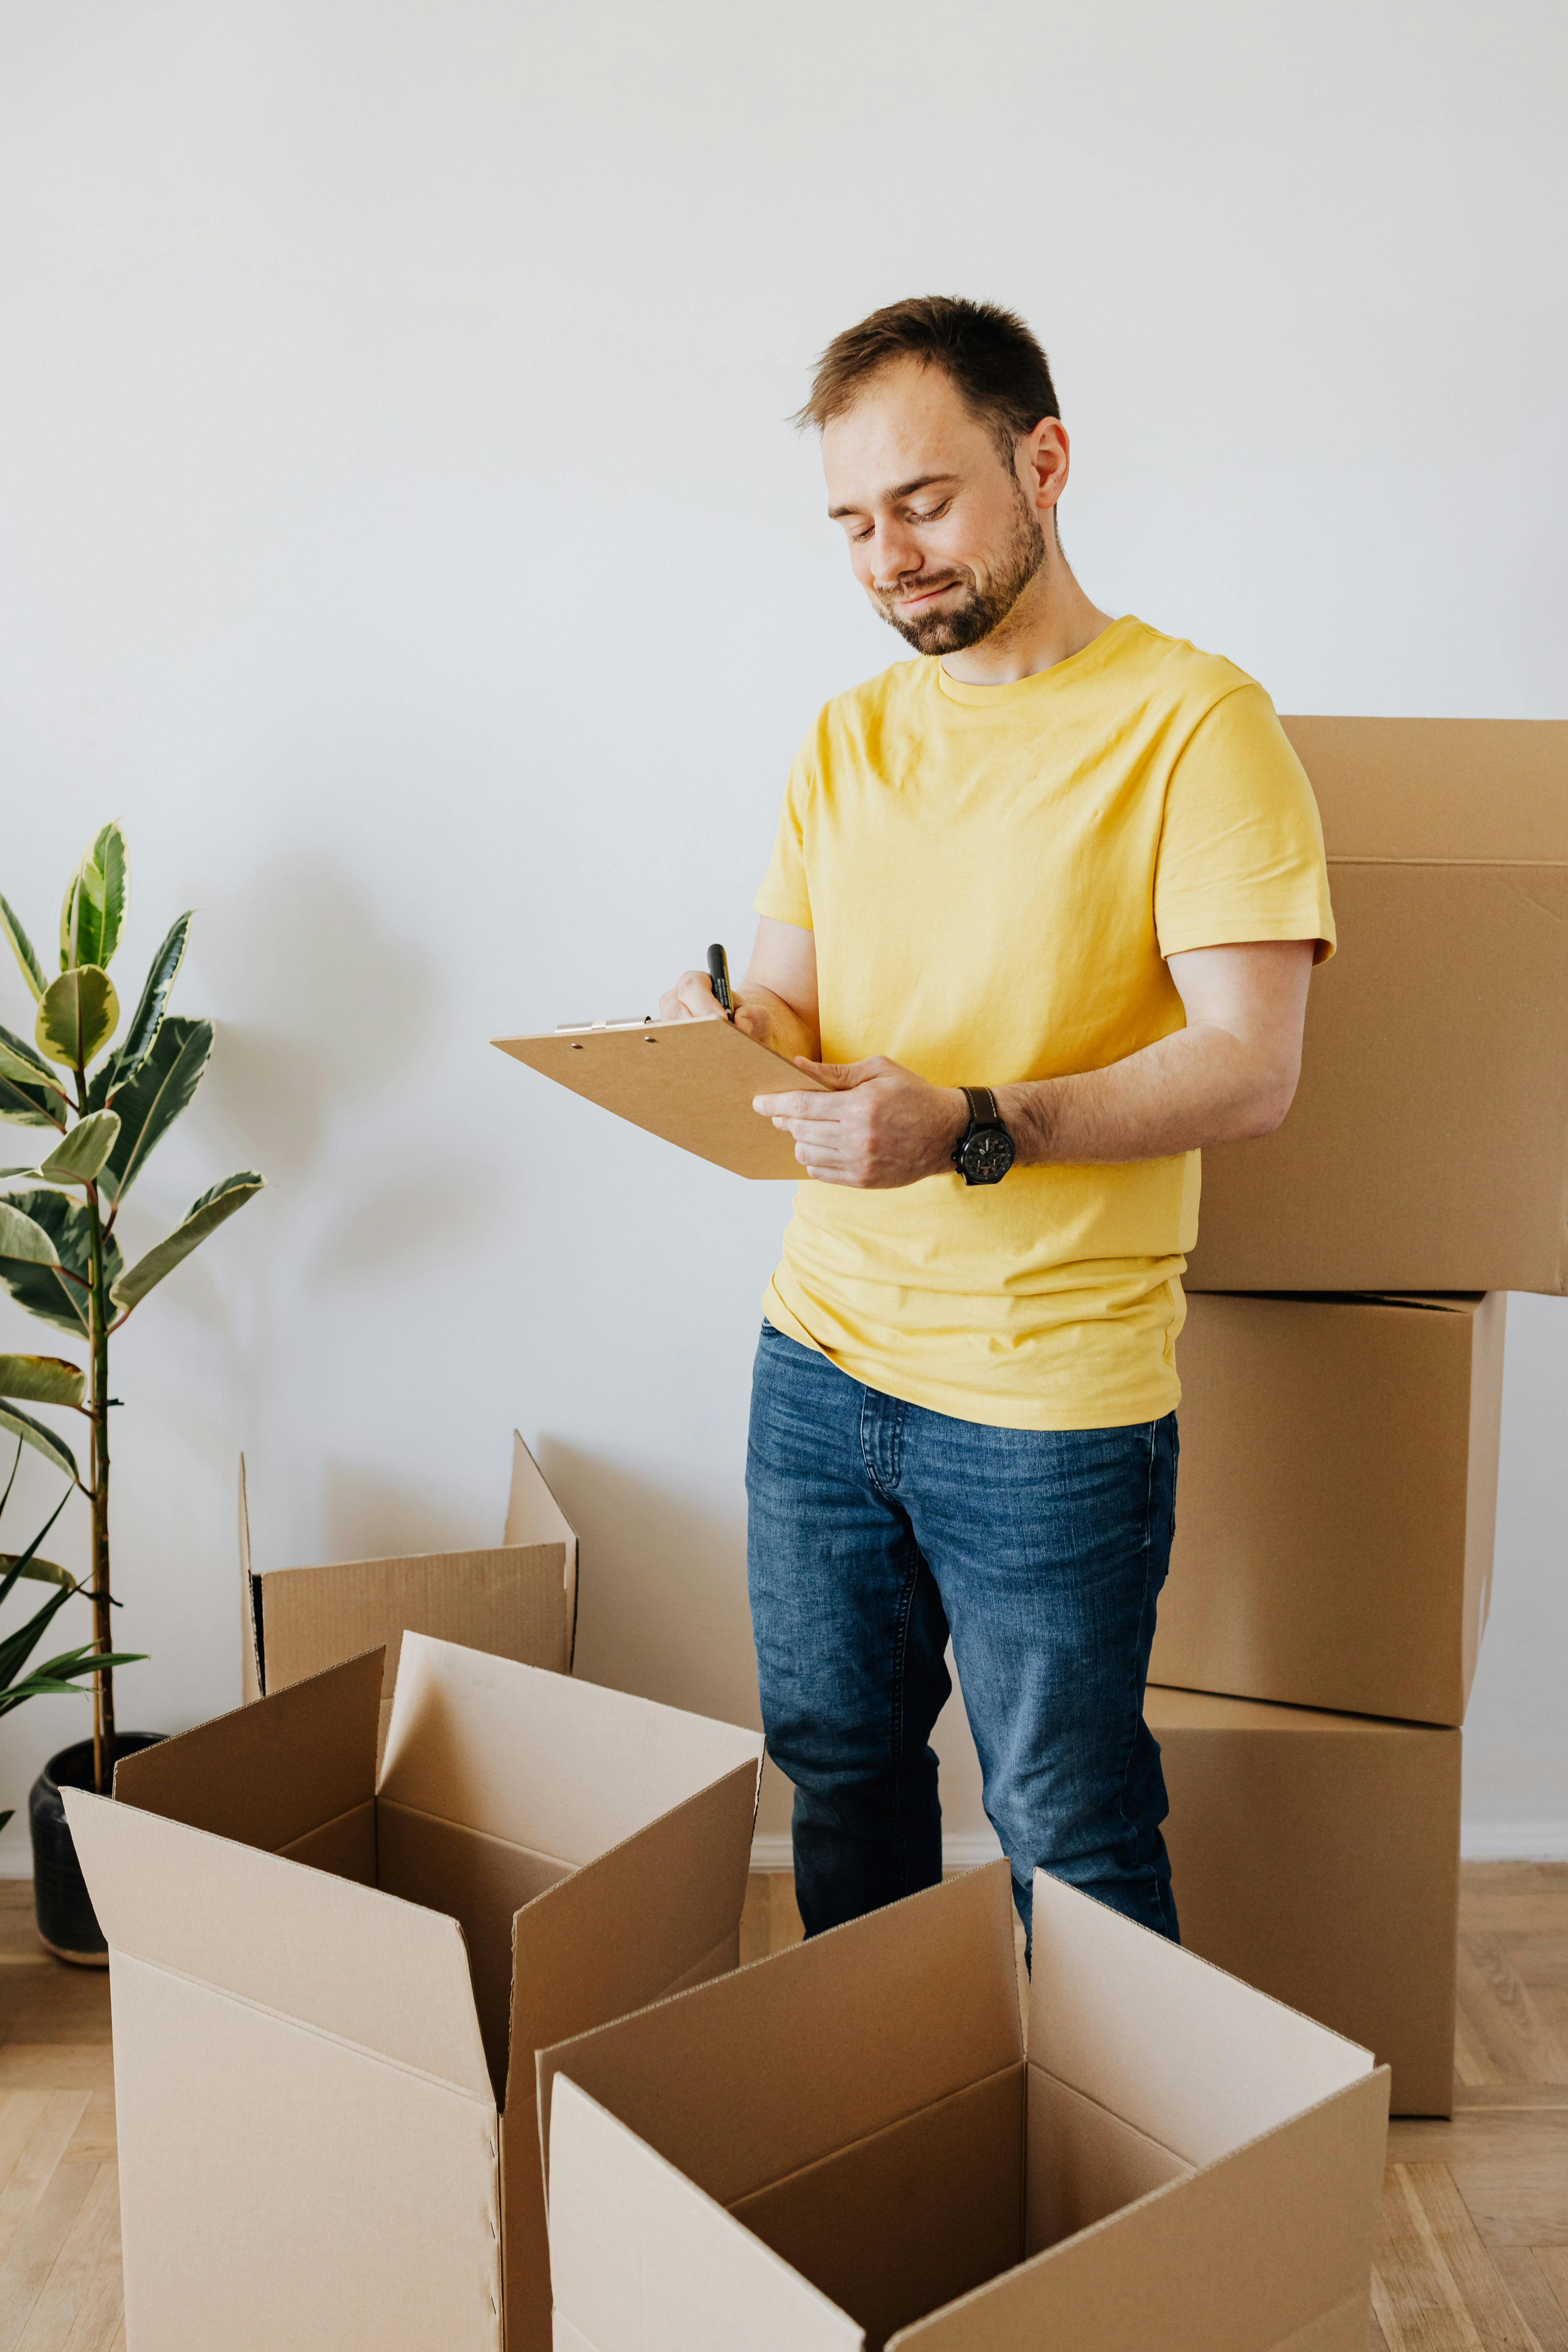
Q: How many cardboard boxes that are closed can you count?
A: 2